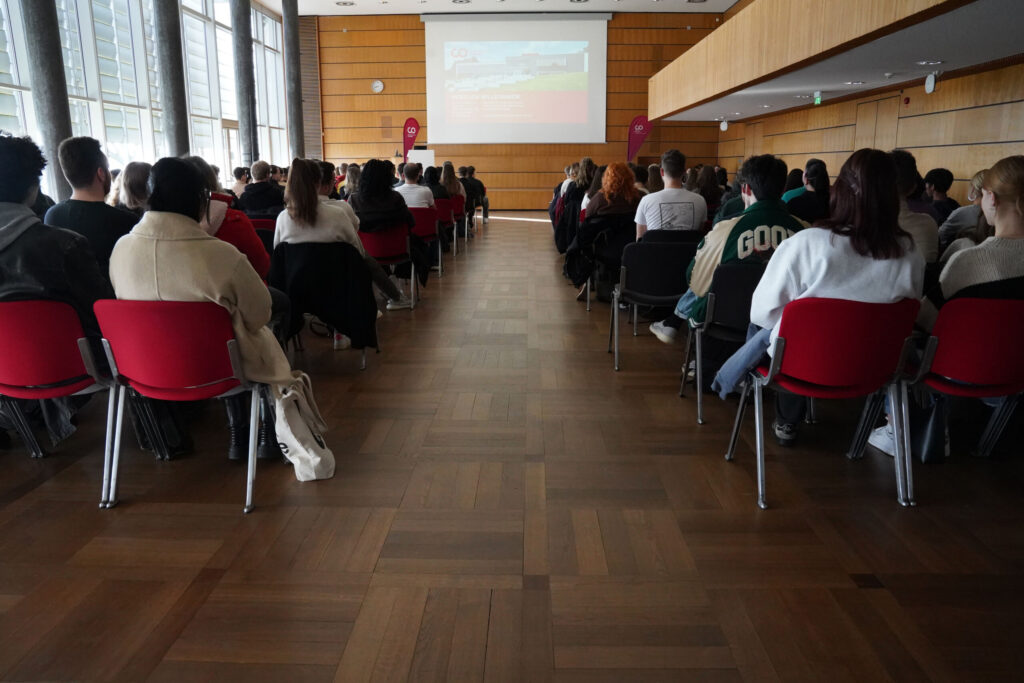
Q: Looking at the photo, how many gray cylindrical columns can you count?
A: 4